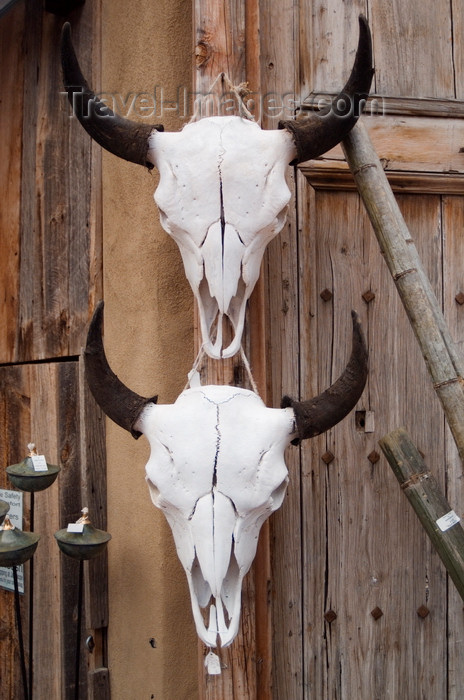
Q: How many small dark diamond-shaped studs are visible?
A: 8